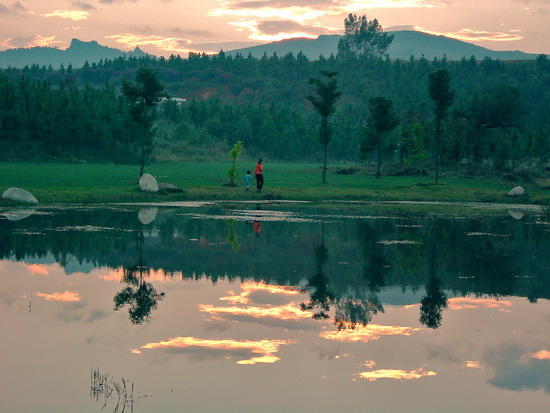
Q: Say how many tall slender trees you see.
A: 4